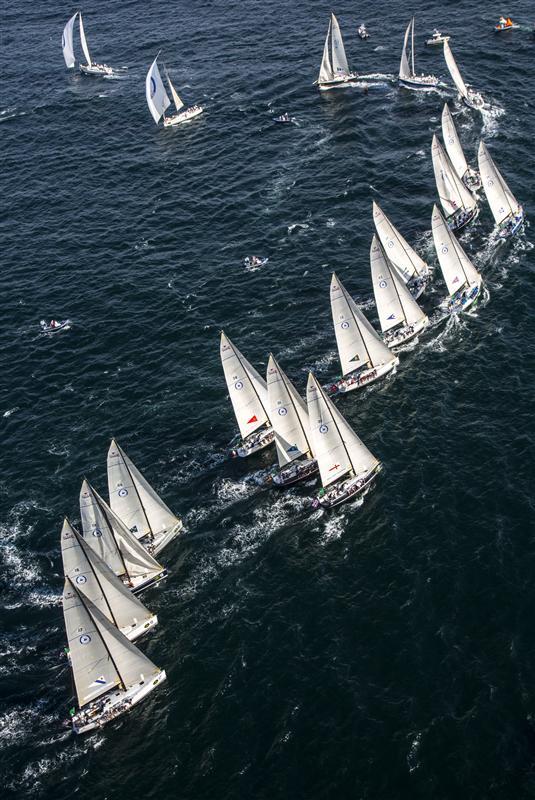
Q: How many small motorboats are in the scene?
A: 6